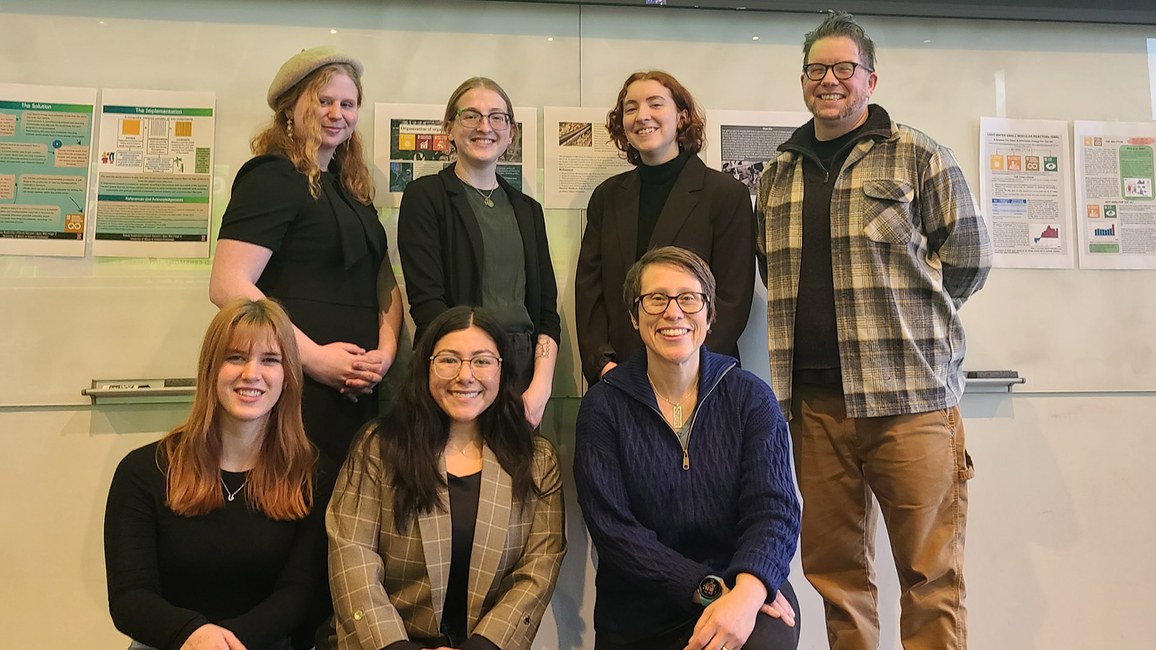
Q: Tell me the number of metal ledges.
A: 2